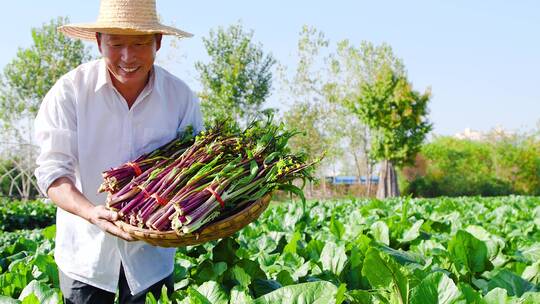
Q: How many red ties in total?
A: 4